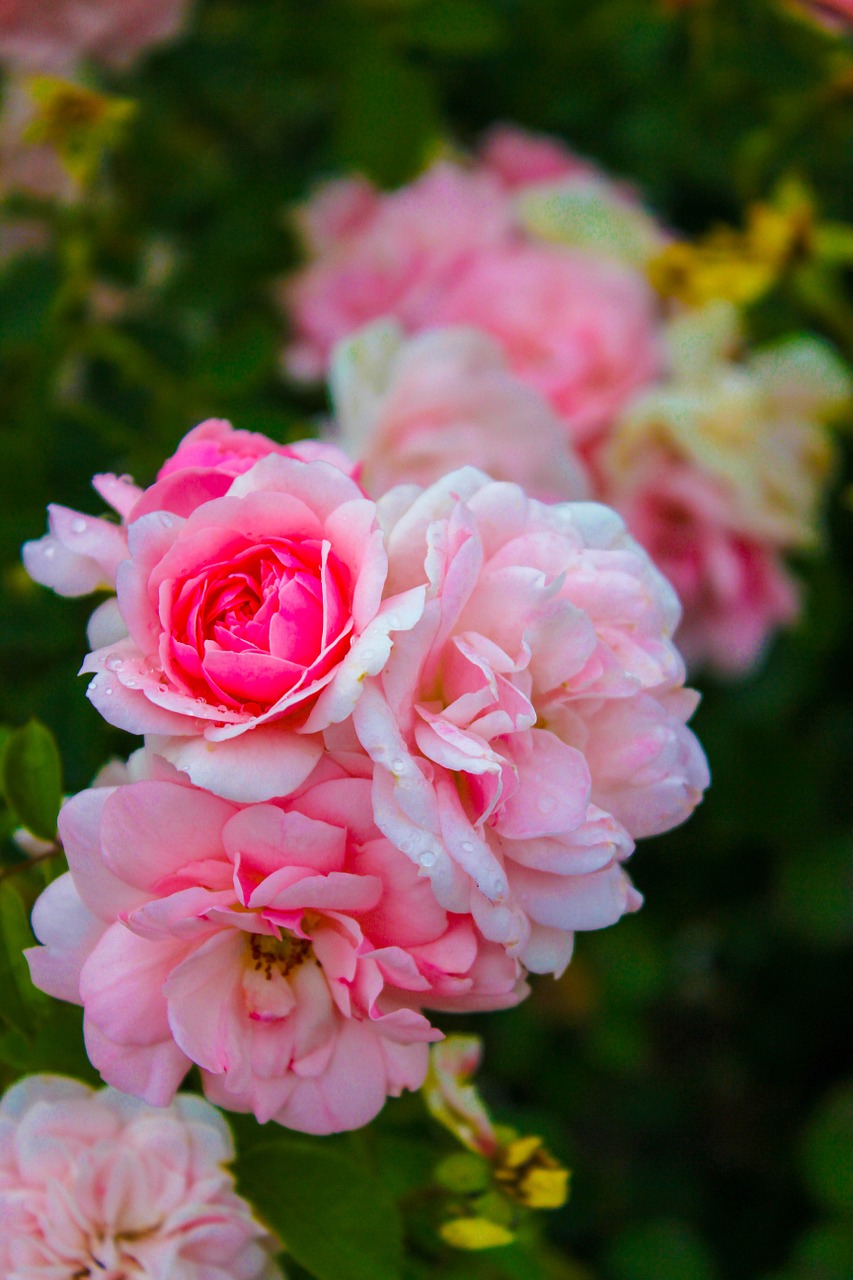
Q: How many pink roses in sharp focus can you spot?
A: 3